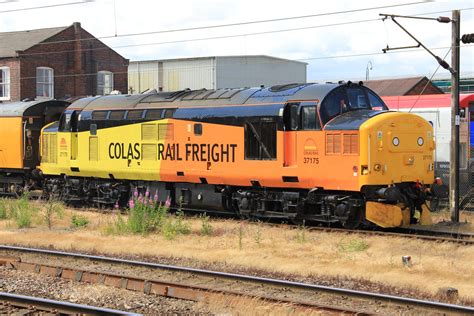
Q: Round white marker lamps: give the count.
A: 2